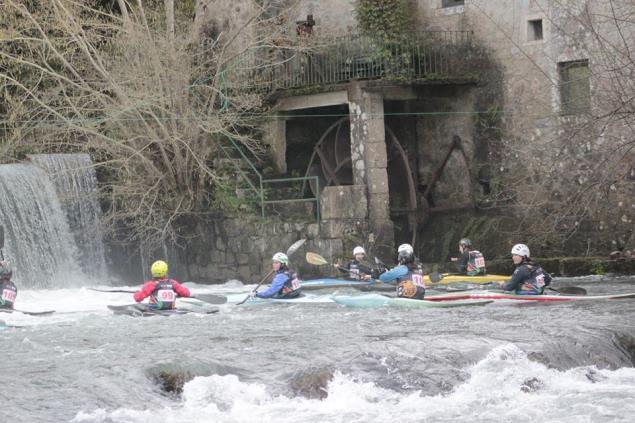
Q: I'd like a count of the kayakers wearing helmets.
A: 7